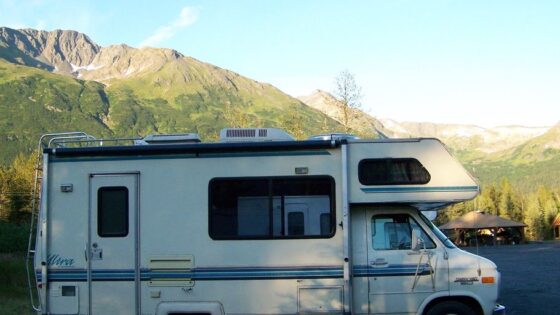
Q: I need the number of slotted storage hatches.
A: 1